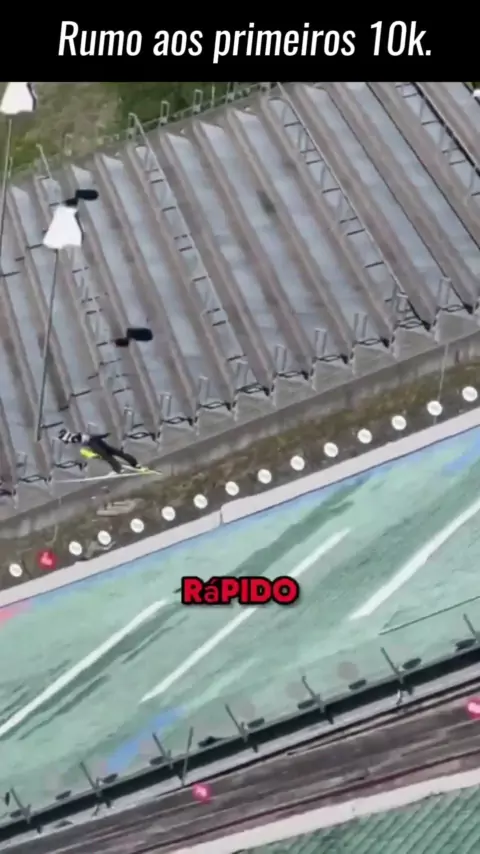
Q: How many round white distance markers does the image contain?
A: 14